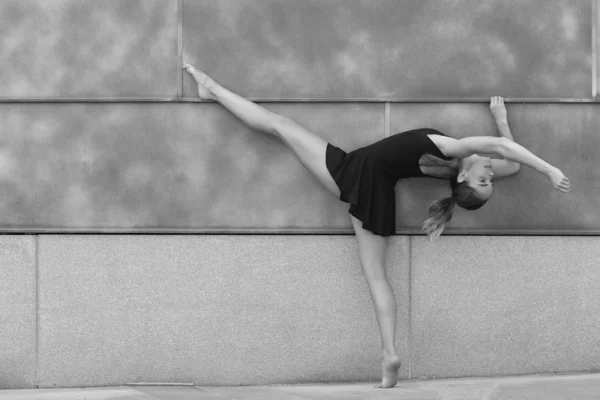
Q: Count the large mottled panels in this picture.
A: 4